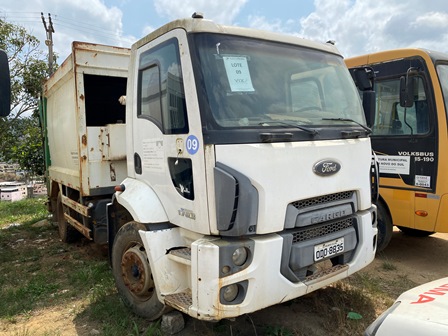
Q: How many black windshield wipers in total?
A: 2